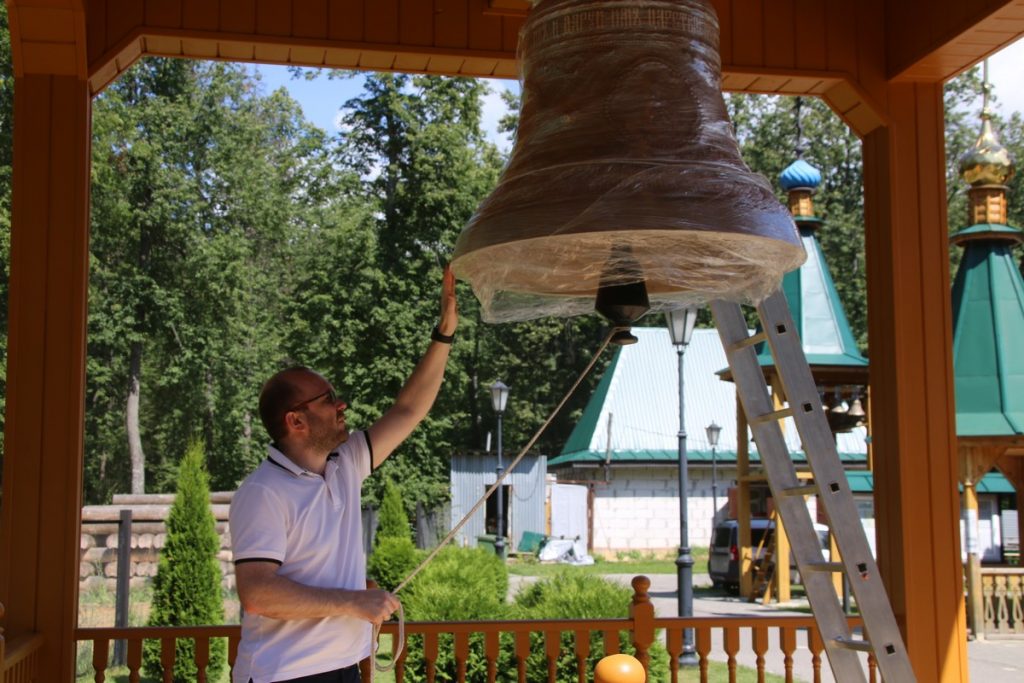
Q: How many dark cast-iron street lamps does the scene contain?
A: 3